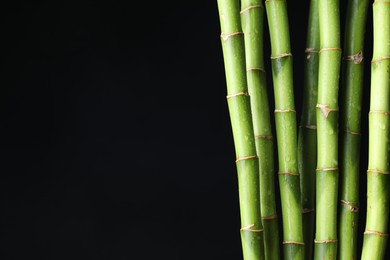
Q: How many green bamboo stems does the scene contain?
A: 7